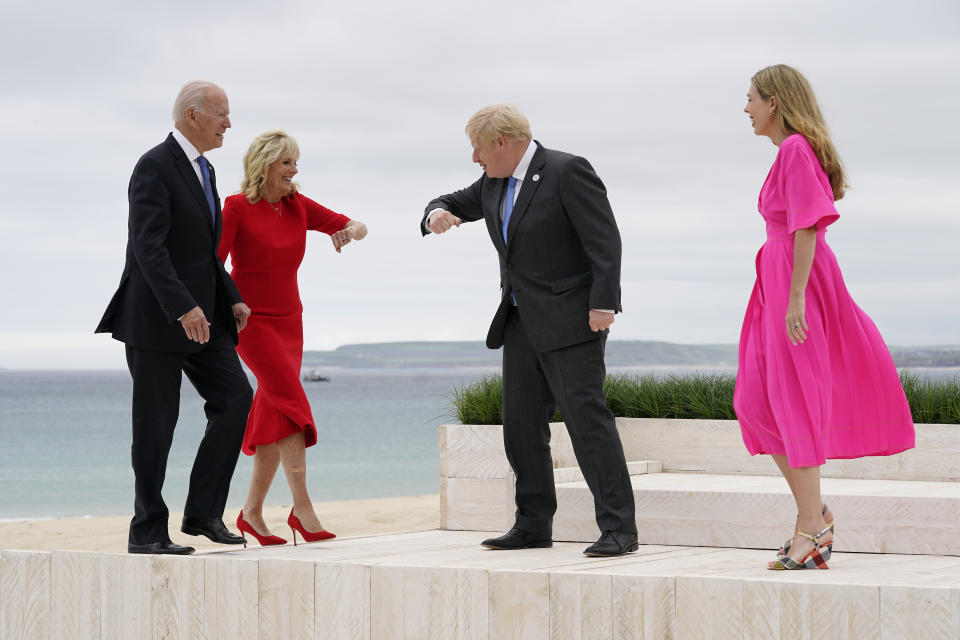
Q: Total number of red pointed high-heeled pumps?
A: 2